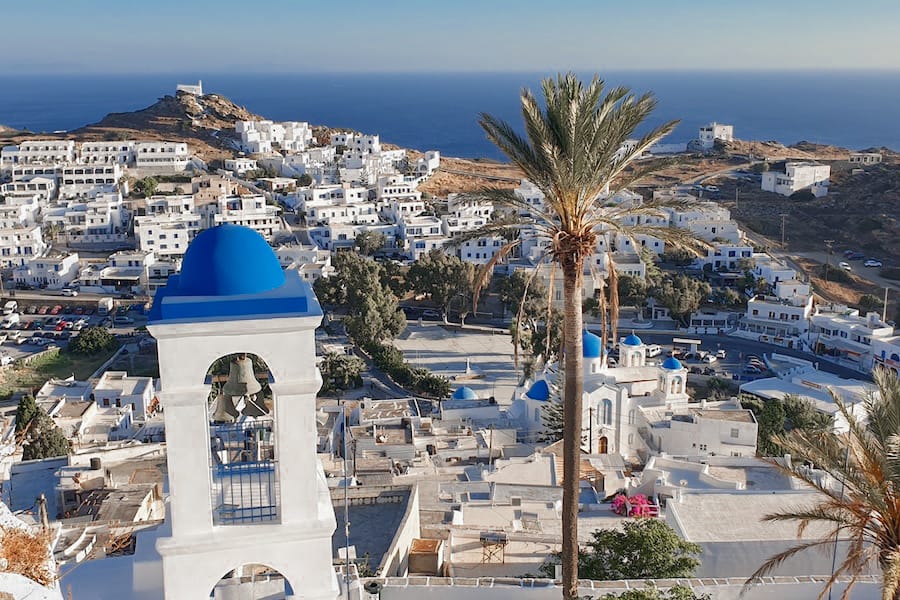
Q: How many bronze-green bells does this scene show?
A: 3